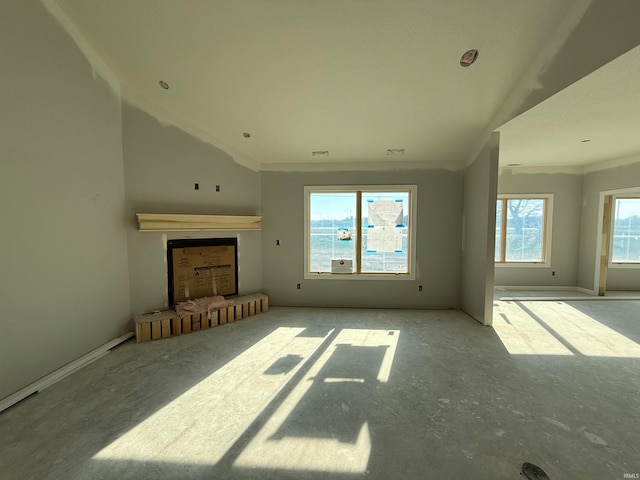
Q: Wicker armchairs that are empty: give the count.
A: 0